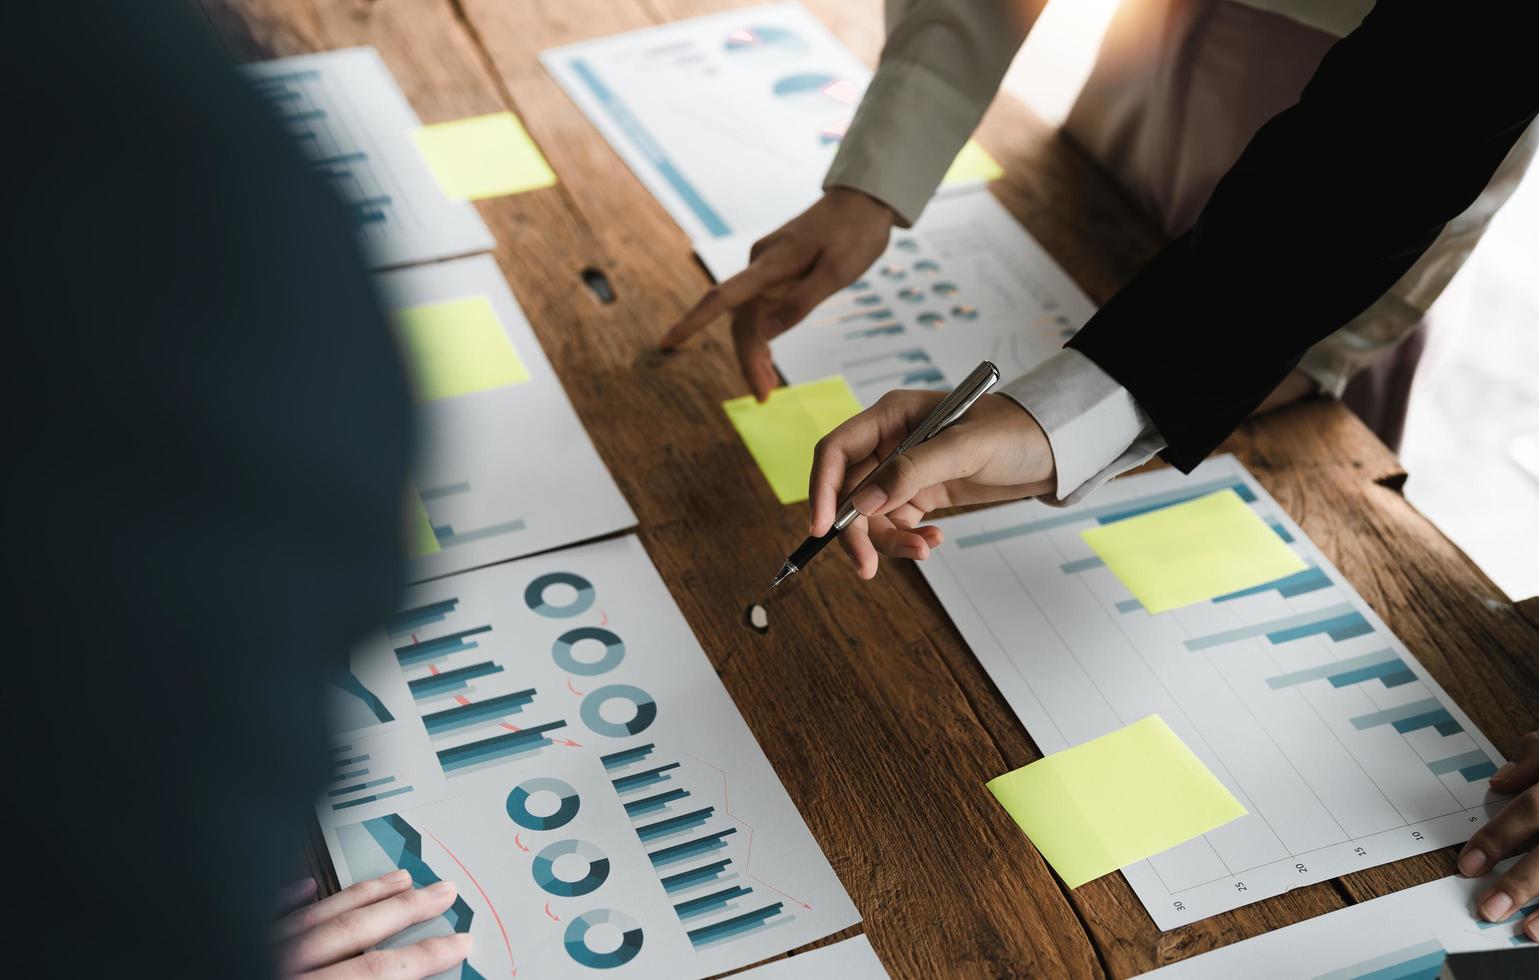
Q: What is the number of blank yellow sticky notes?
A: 7